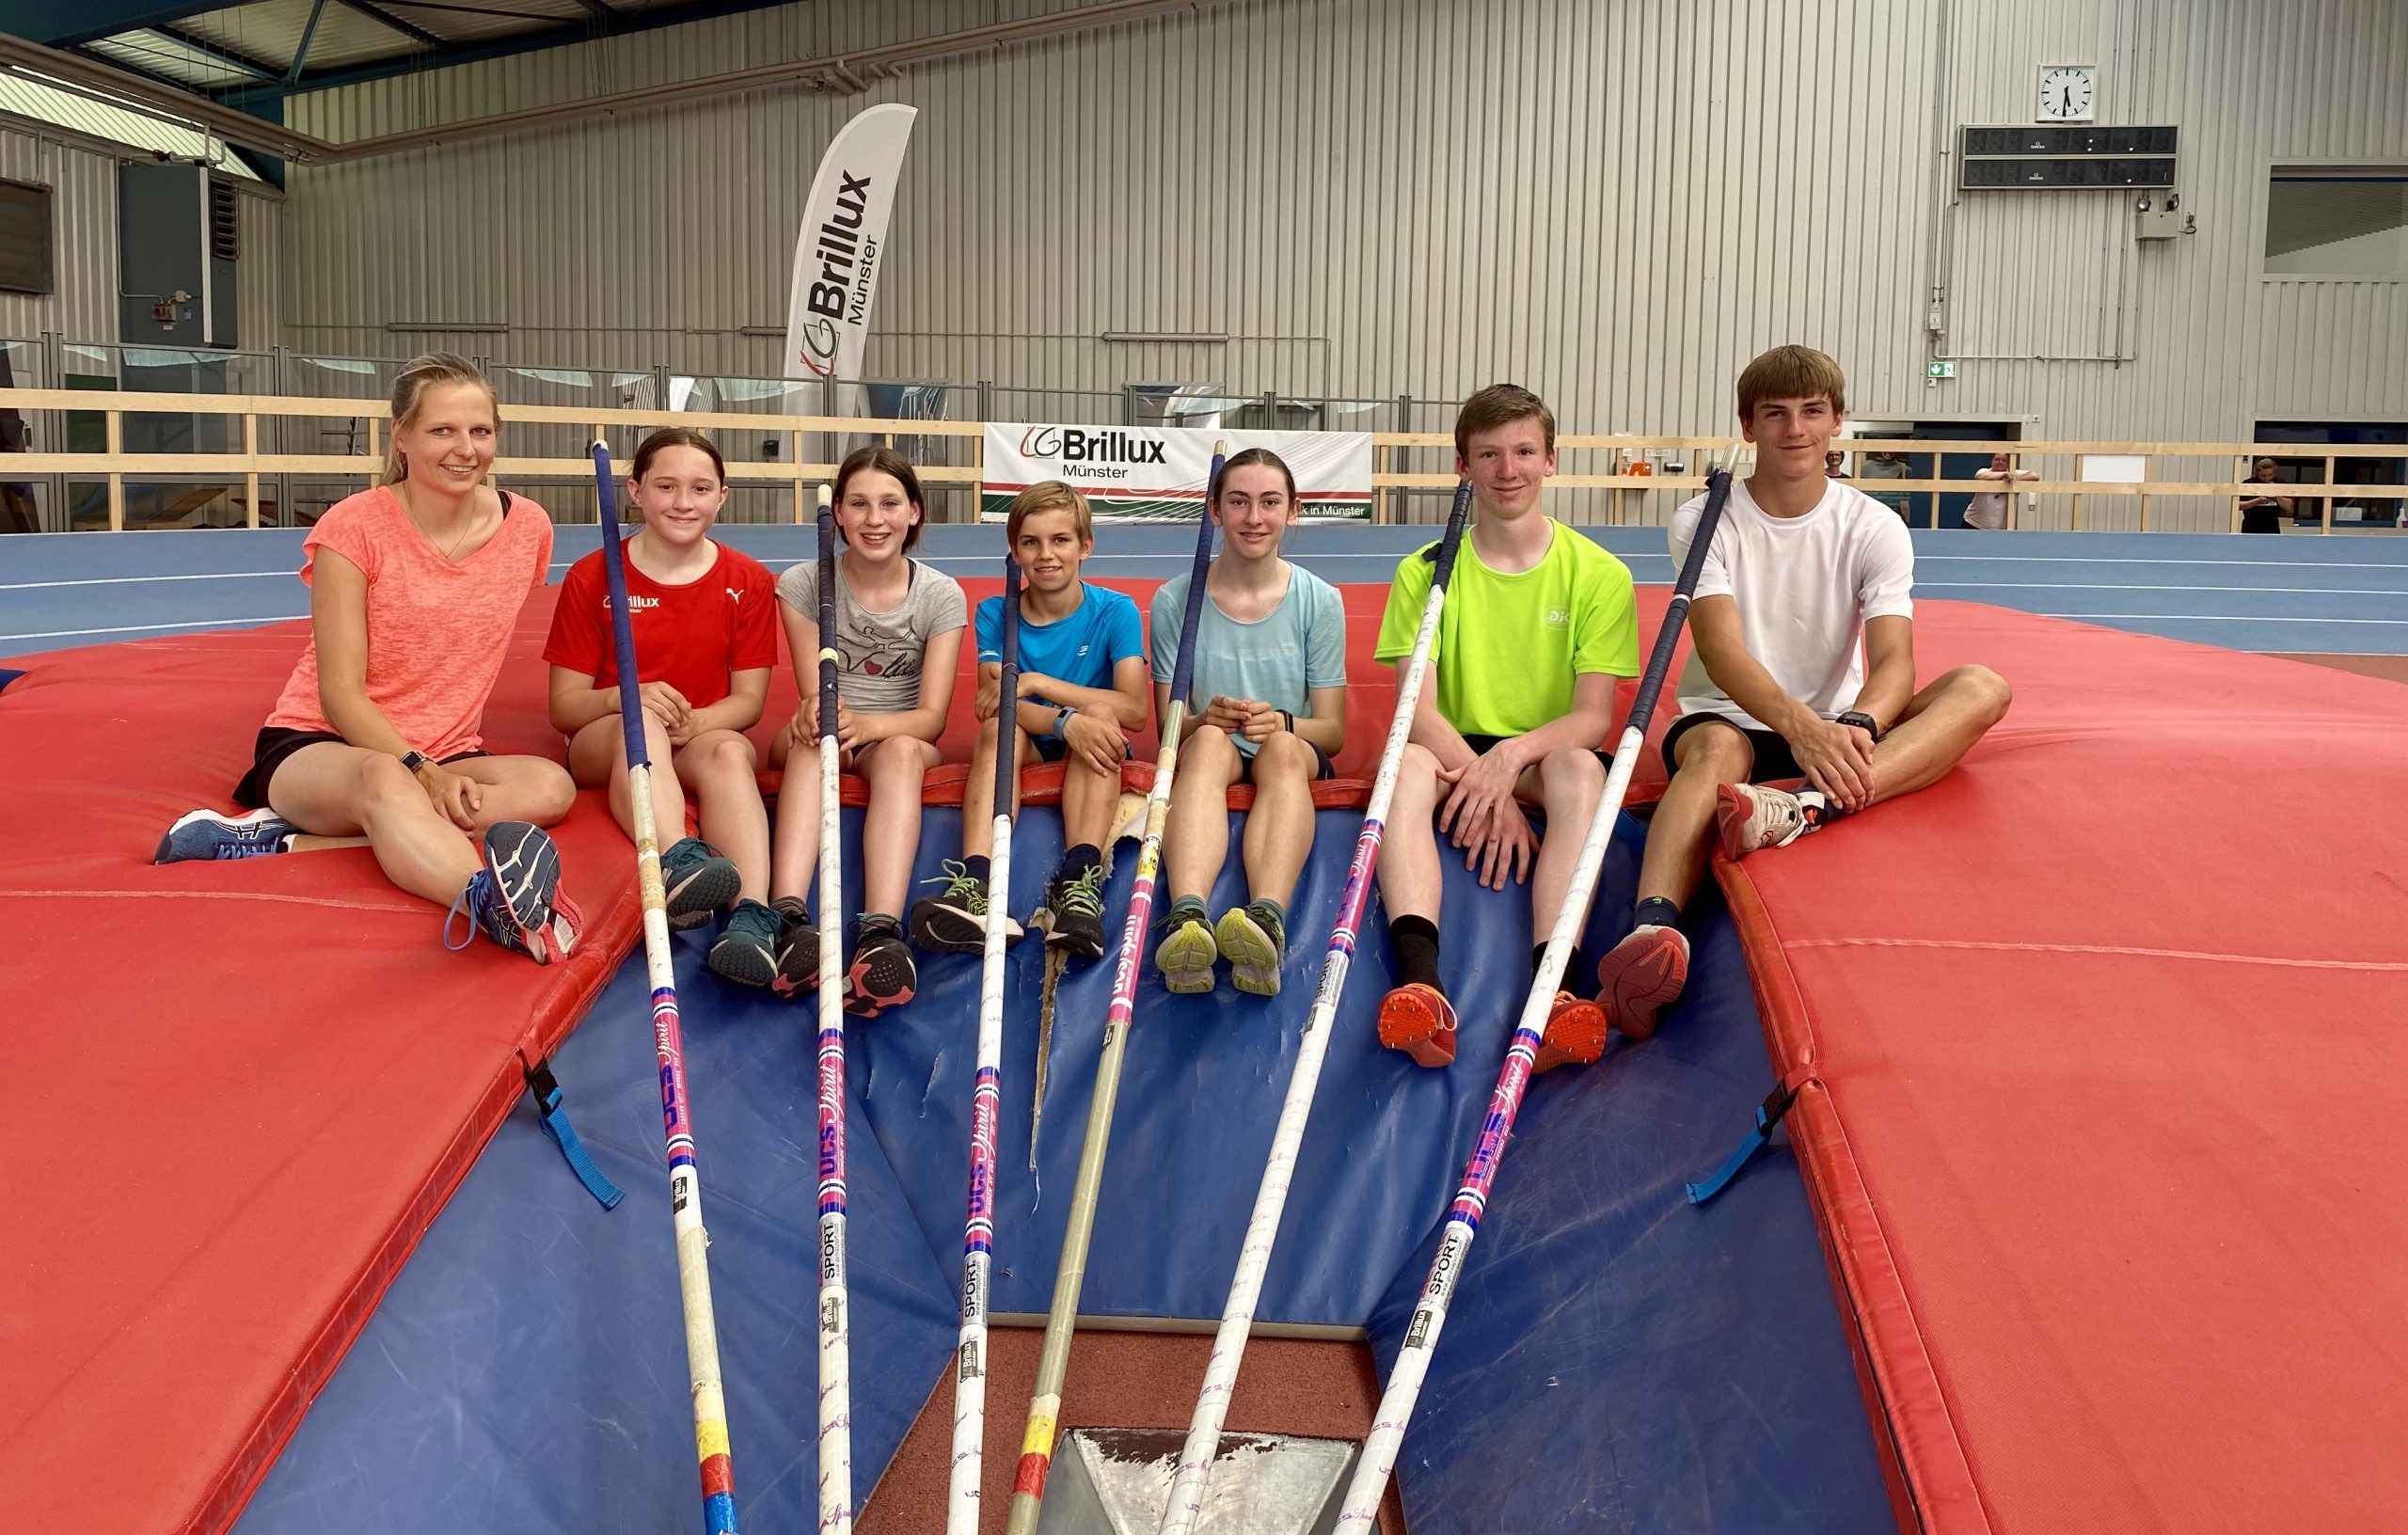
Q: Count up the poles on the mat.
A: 6